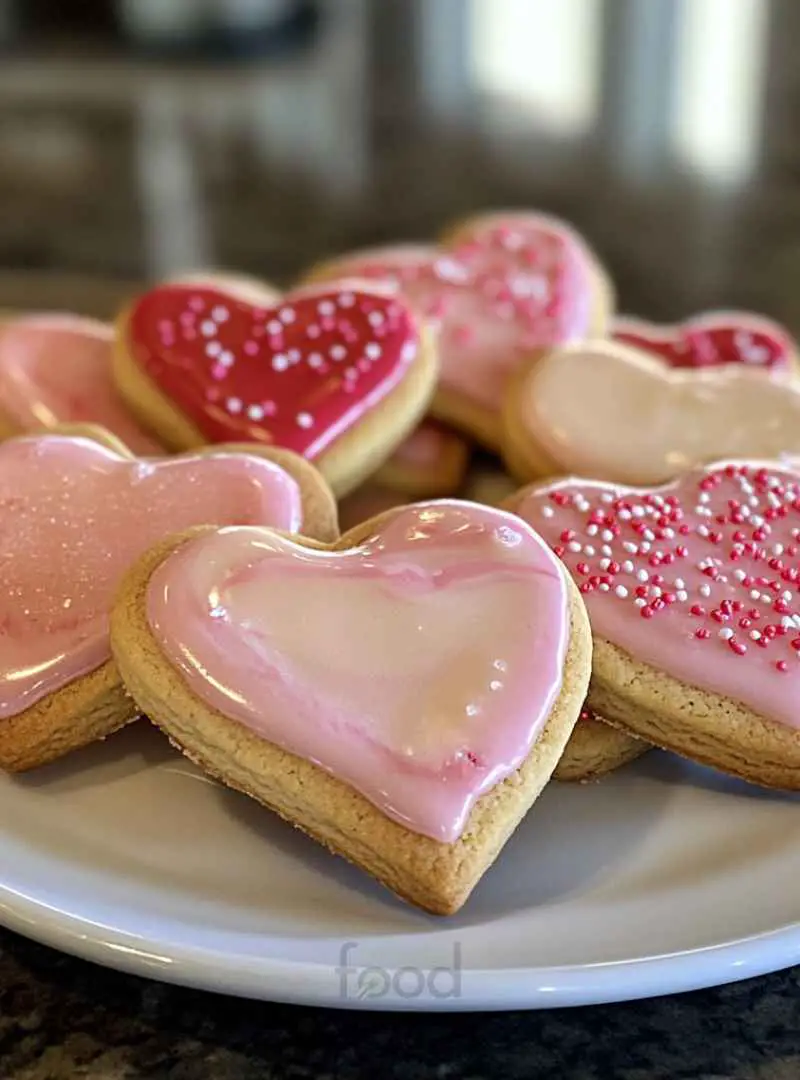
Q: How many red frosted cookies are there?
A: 2